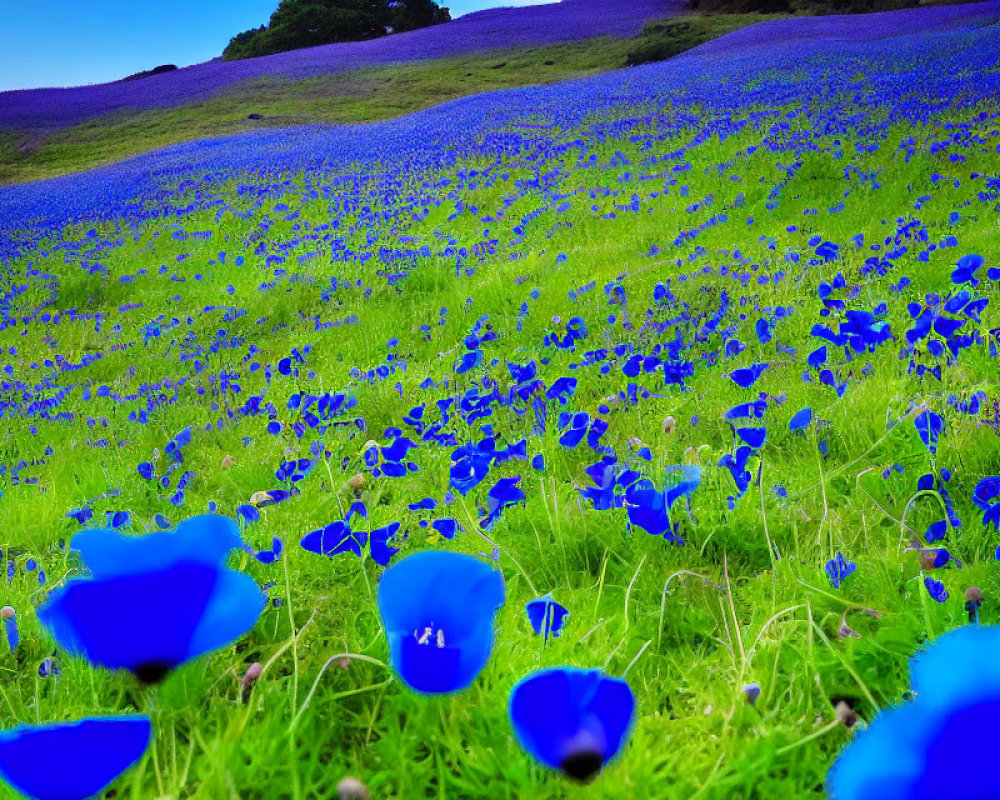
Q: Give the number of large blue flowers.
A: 5